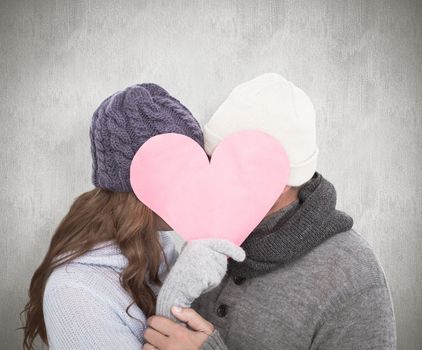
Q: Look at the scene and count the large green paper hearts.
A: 0